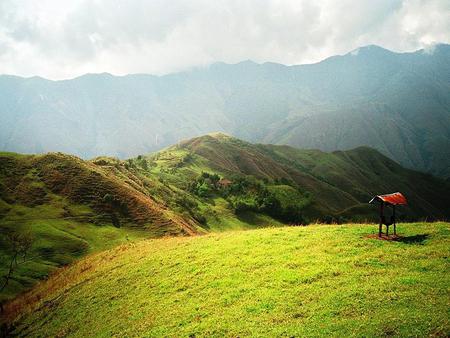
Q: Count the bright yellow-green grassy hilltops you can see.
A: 1